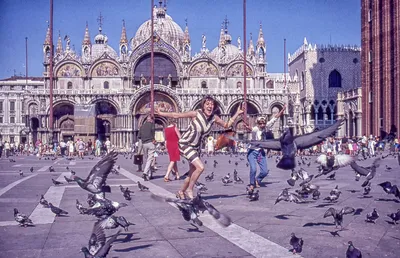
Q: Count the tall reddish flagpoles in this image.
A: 3